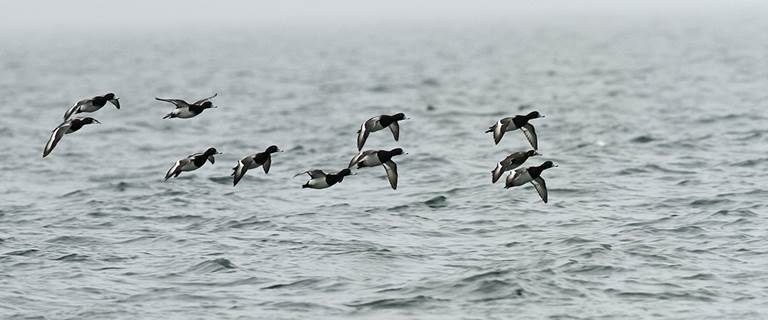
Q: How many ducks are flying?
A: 11